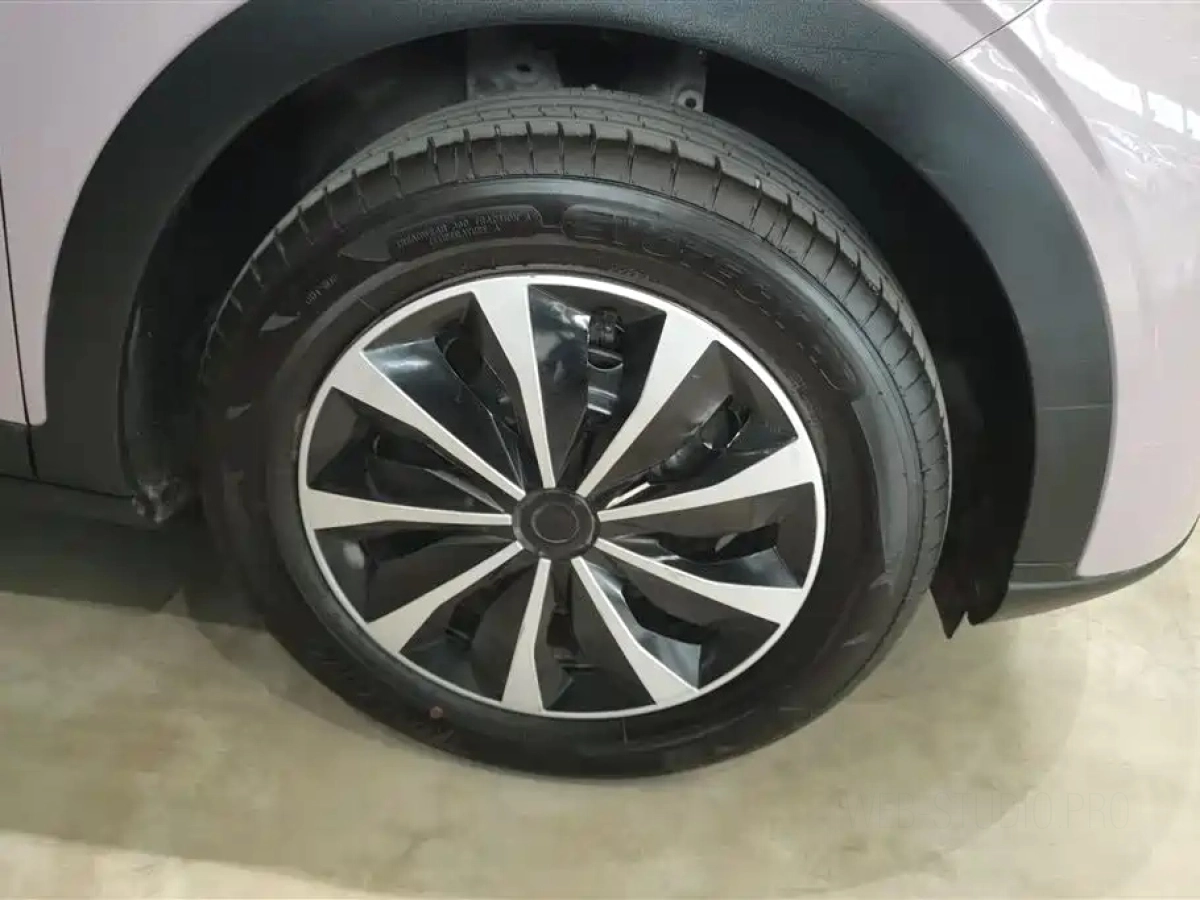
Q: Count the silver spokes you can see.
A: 9